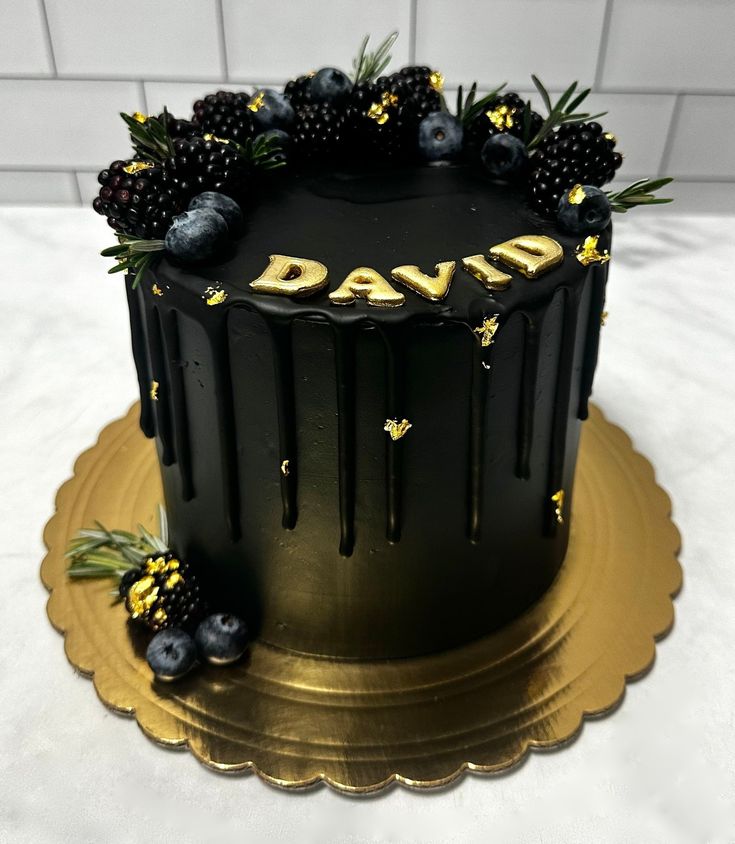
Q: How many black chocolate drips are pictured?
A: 11